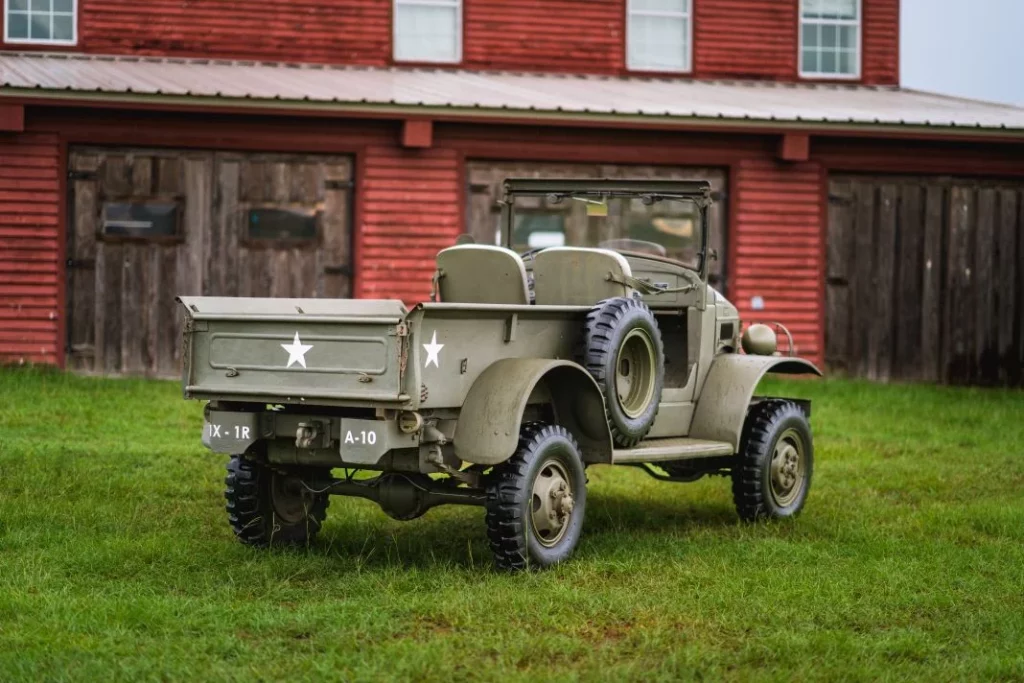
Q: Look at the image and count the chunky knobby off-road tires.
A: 4